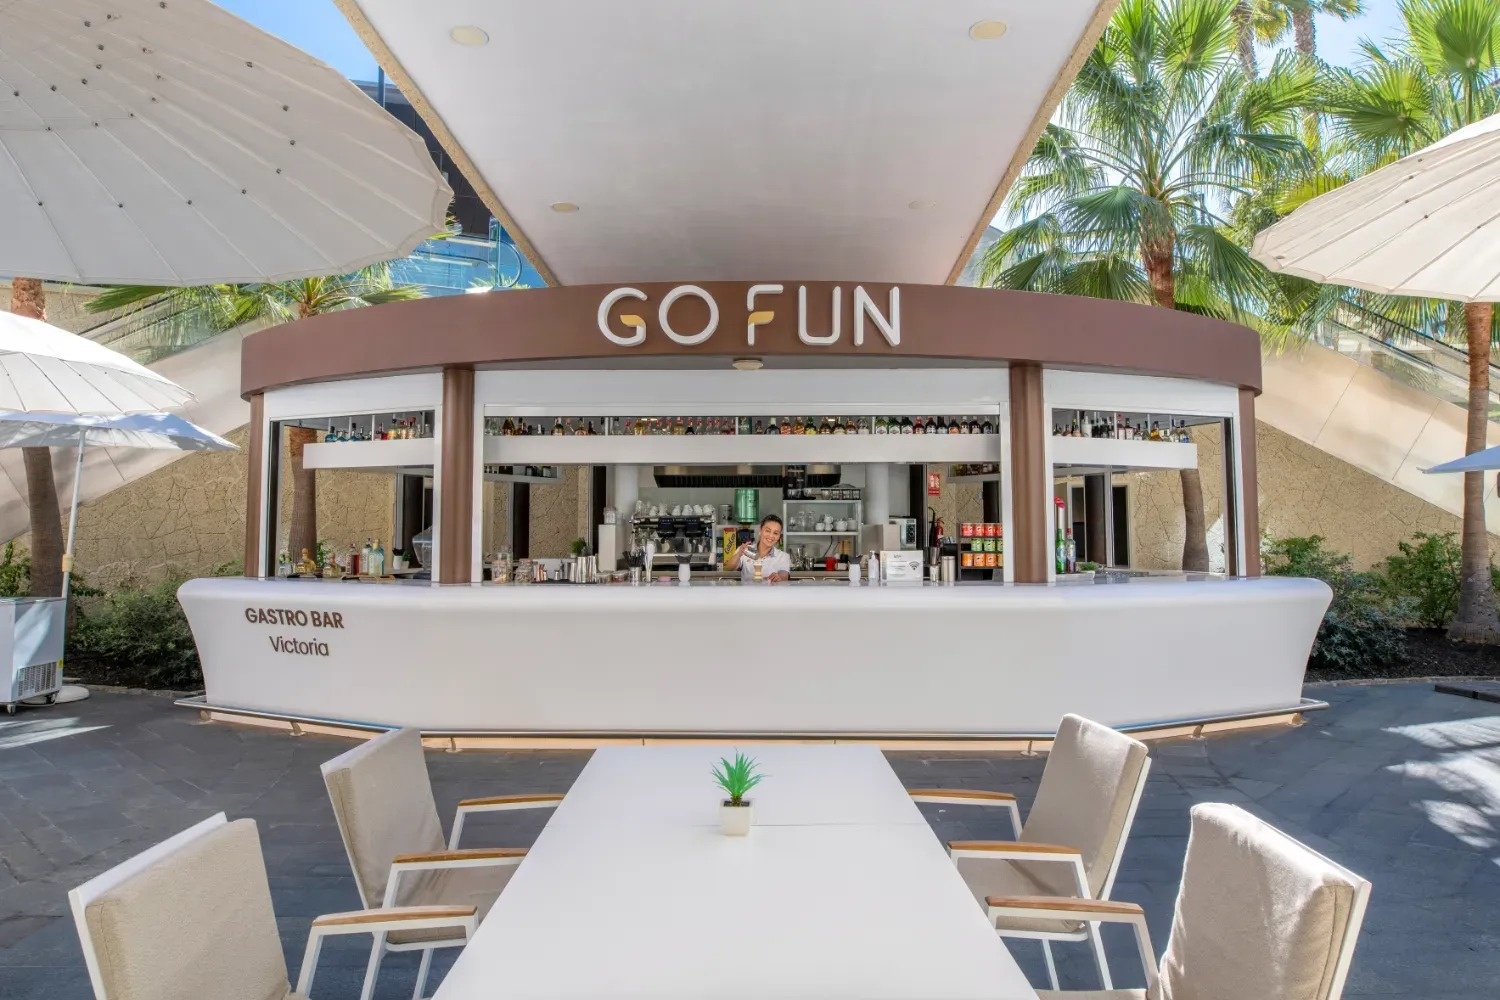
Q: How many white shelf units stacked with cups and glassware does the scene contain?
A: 1